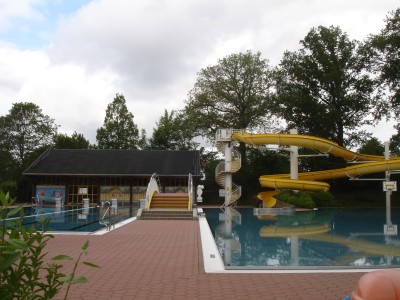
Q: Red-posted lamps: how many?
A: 0